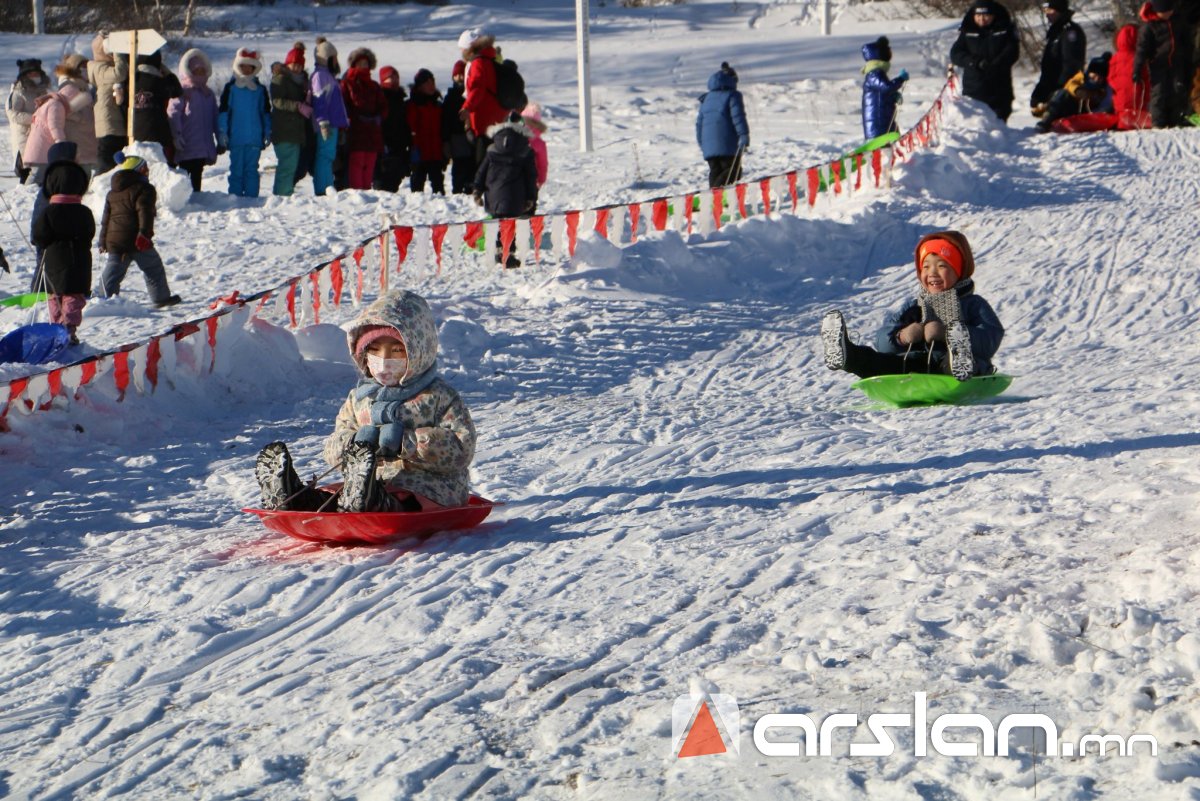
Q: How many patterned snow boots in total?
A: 4